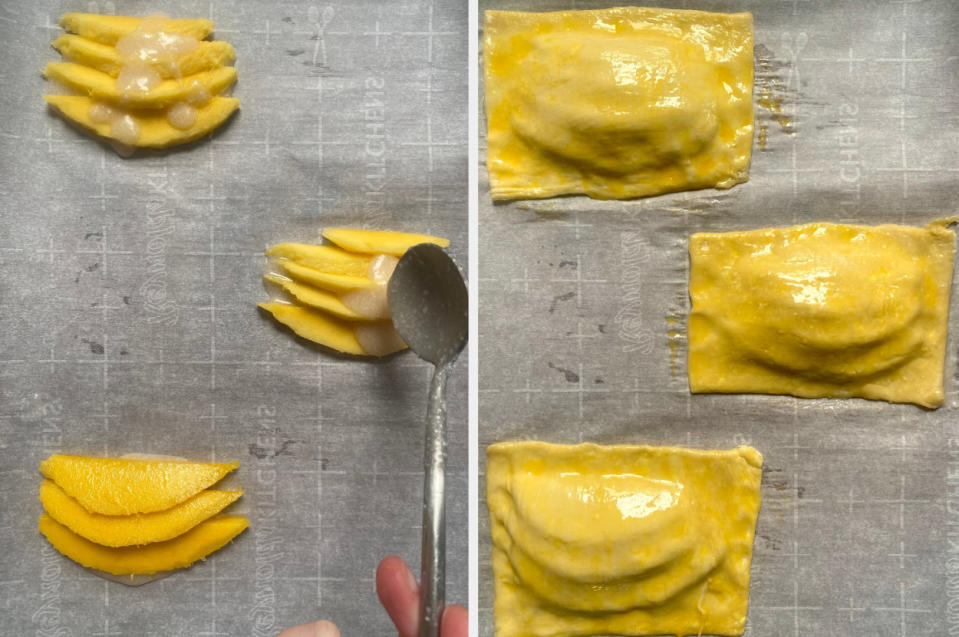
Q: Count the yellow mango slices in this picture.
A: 12